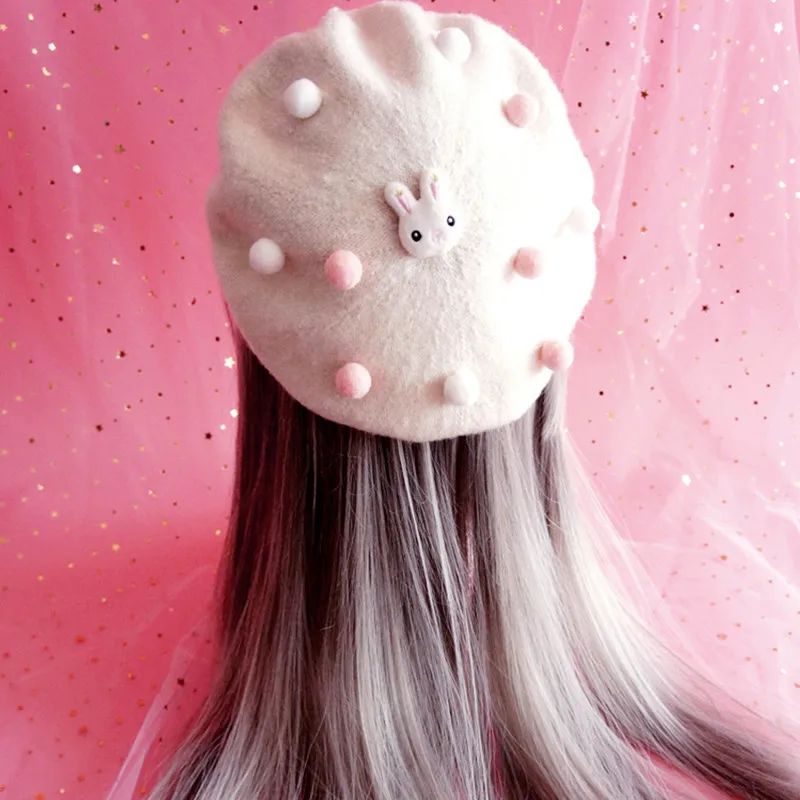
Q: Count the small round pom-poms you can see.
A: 10